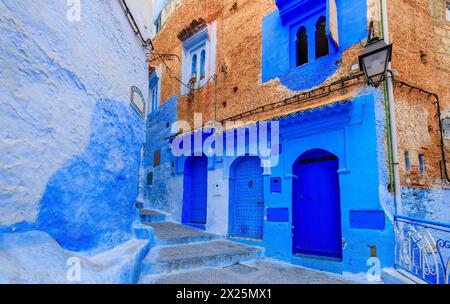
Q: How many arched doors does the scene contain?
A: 3